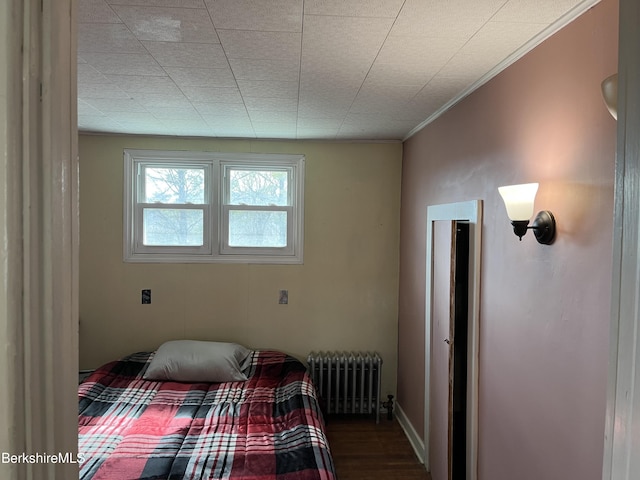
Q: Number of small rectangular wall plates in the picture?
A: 2